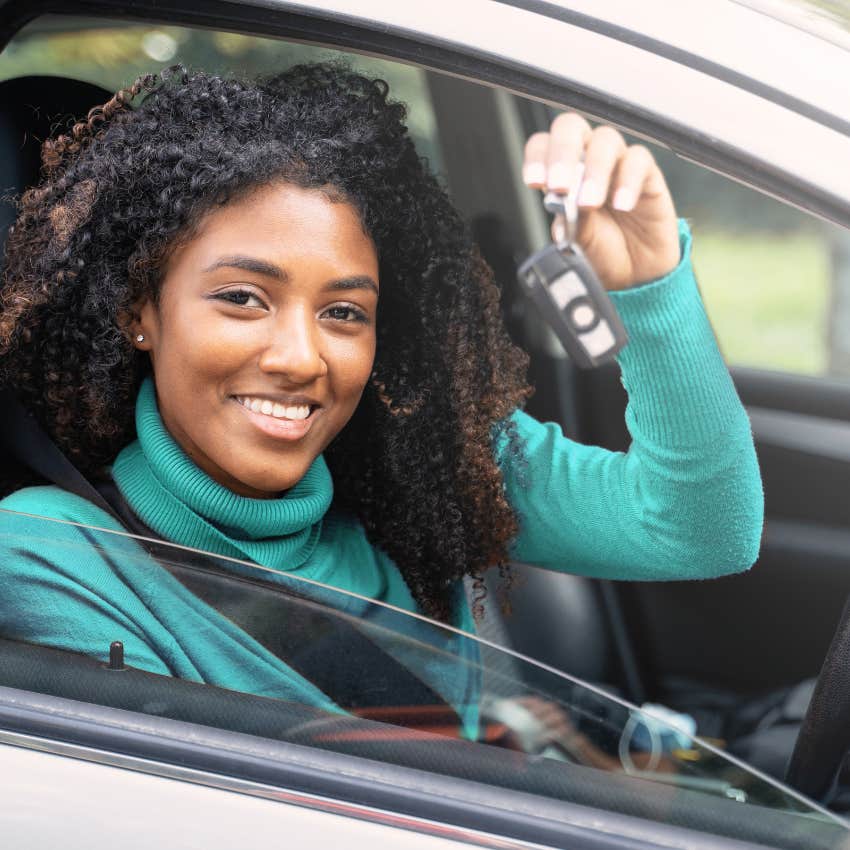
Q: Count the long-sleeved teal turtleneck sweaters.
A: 1